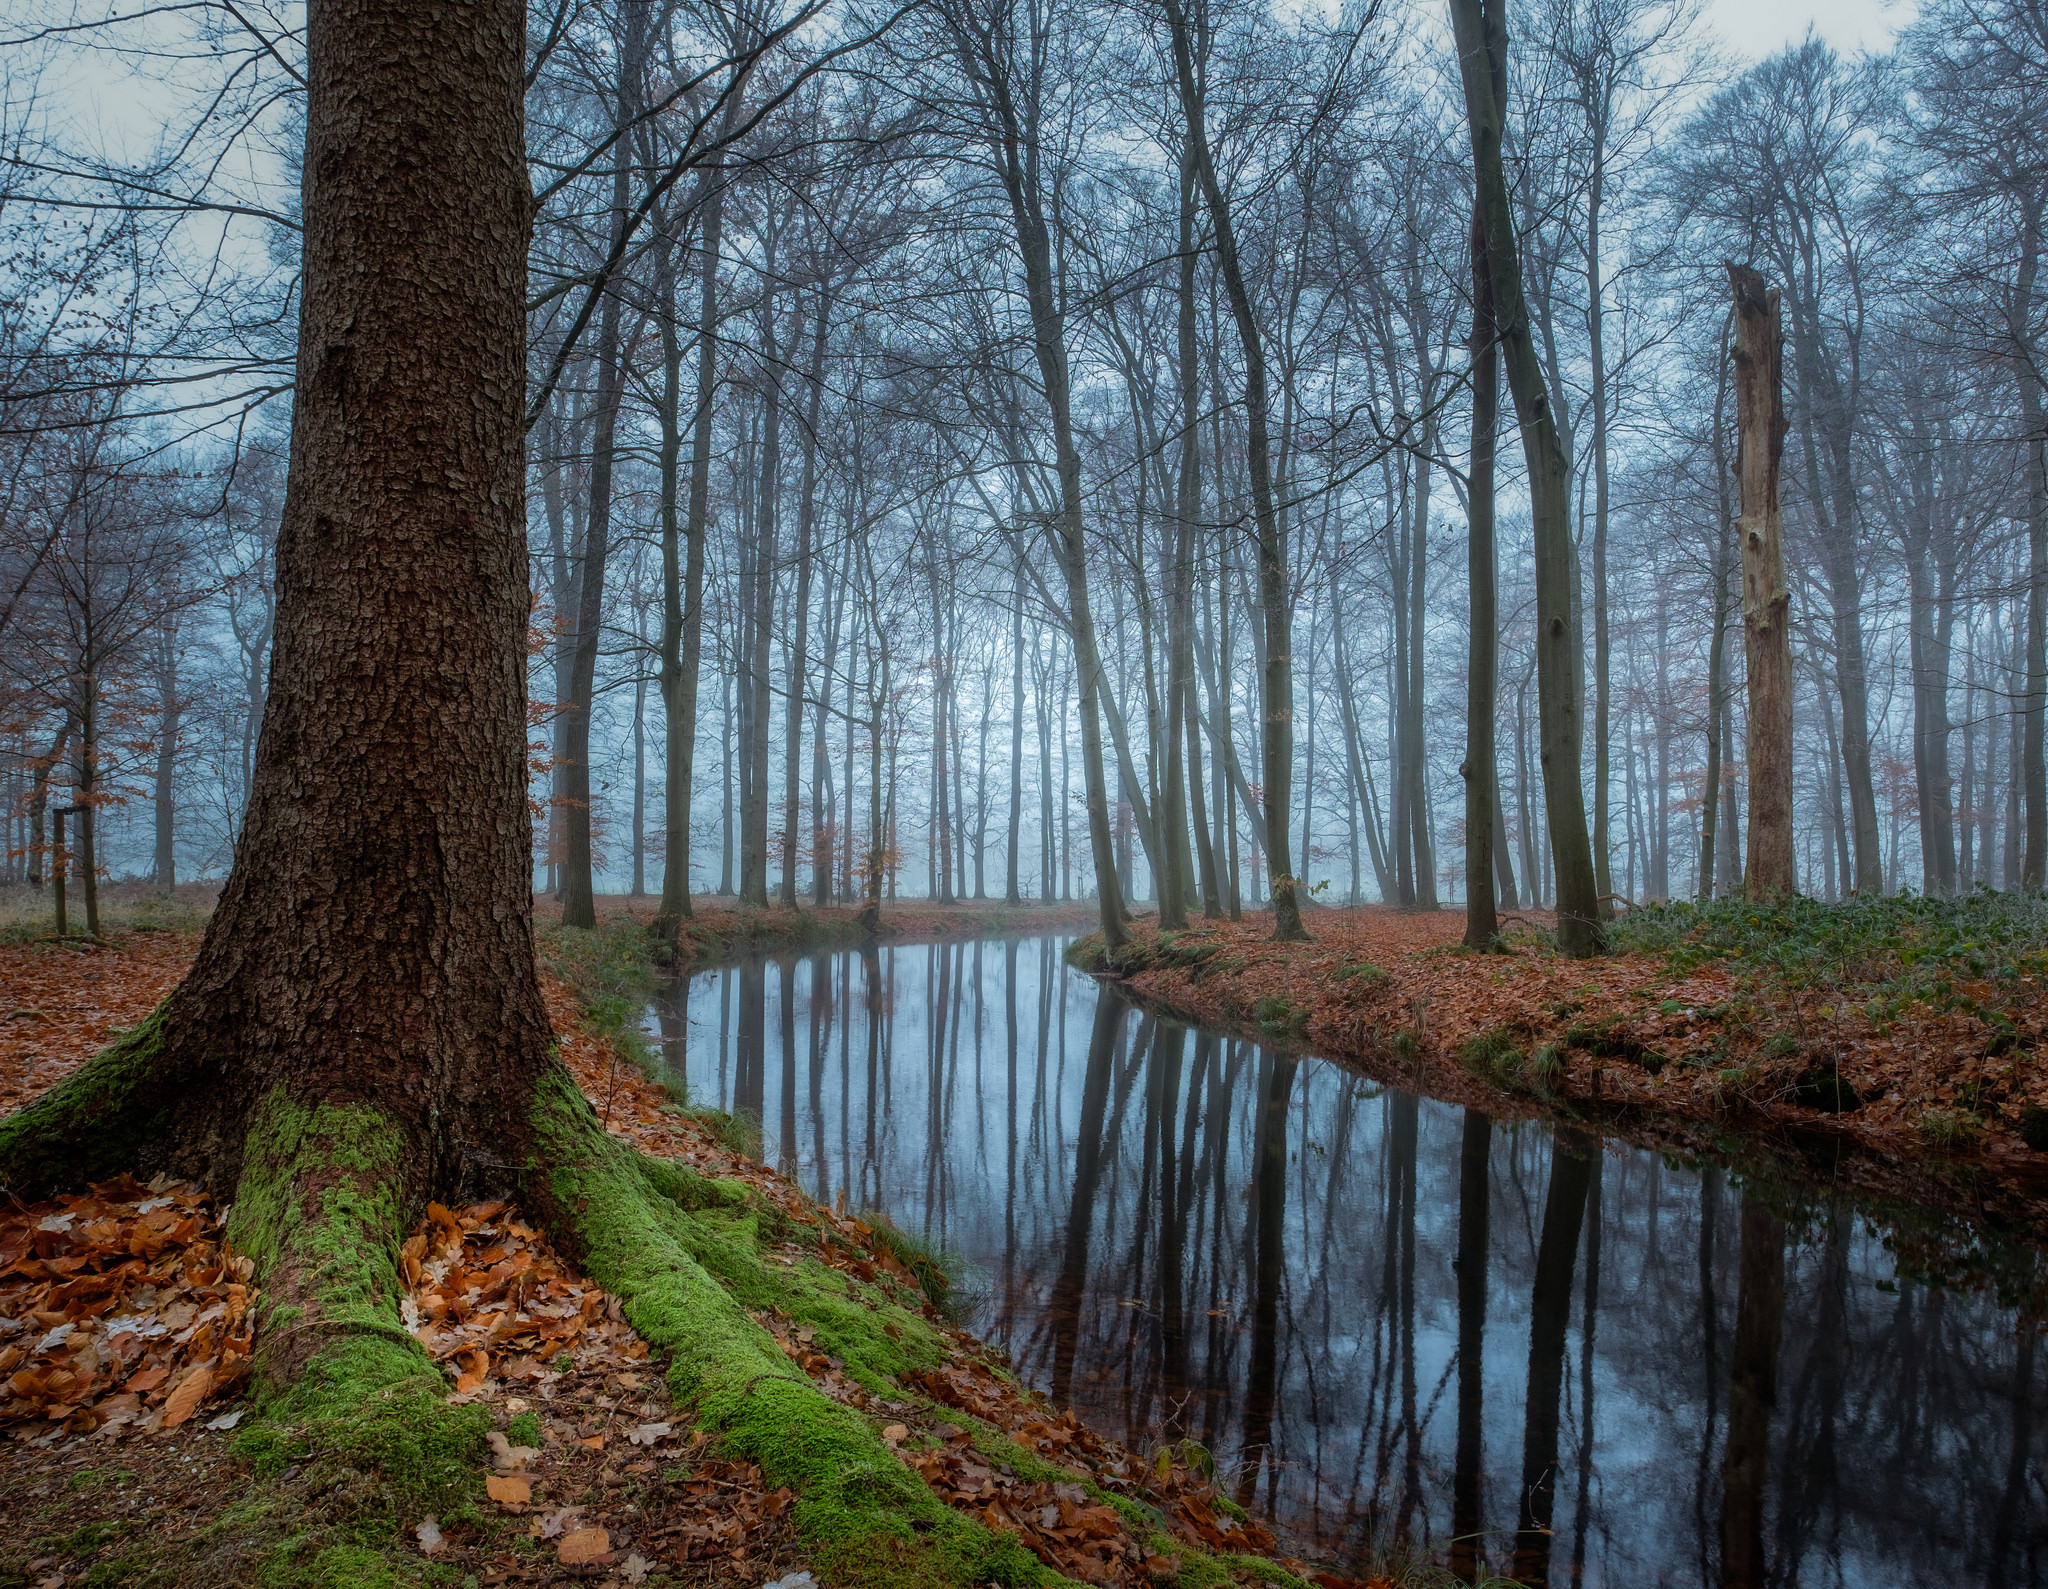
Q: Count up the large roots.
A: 3